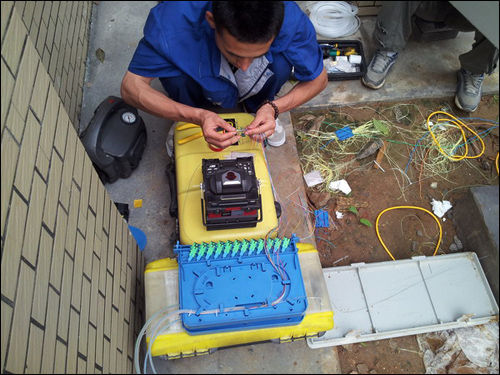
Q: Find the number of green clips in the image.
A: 12